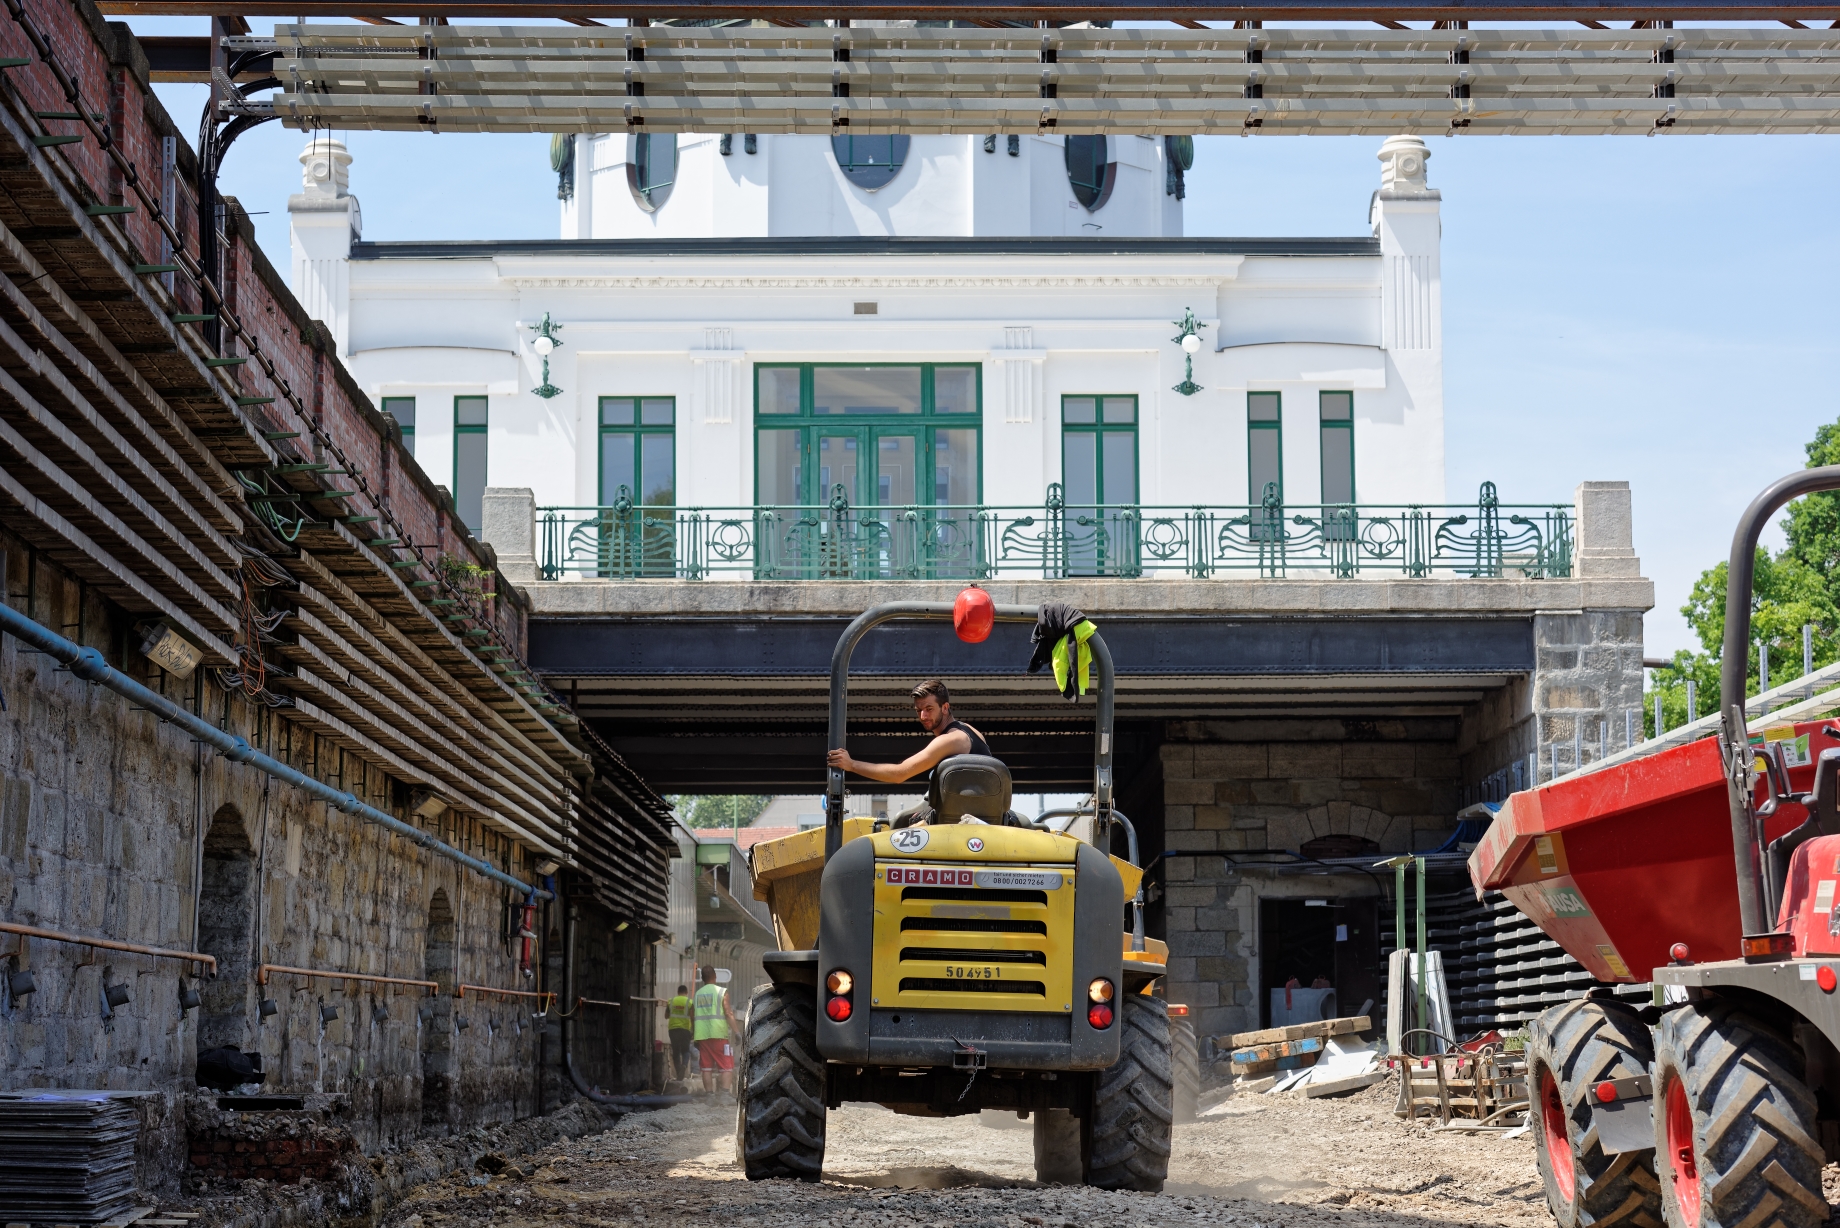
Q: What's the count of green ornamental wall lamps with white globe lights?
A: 2